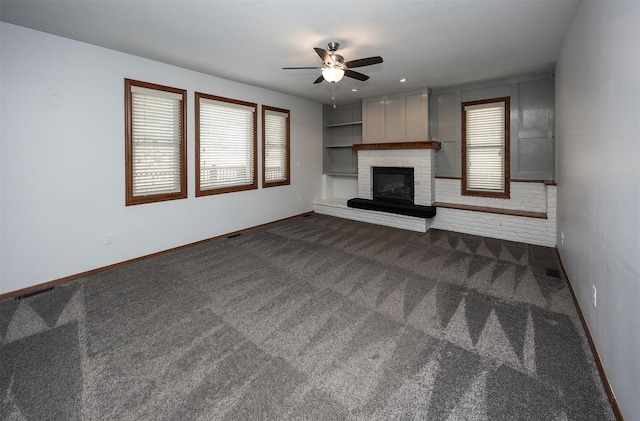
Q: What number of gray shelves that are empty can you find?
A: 3